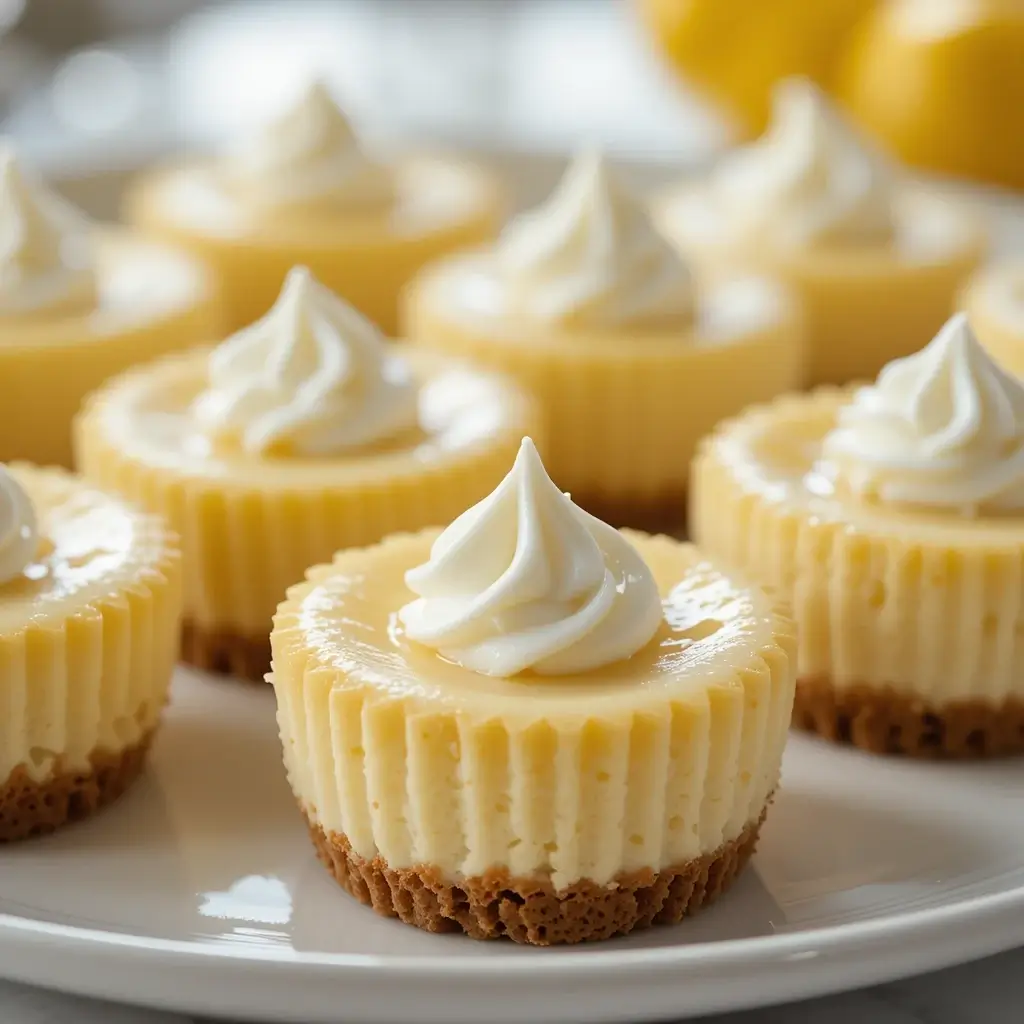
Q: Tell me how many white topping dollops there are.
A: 8